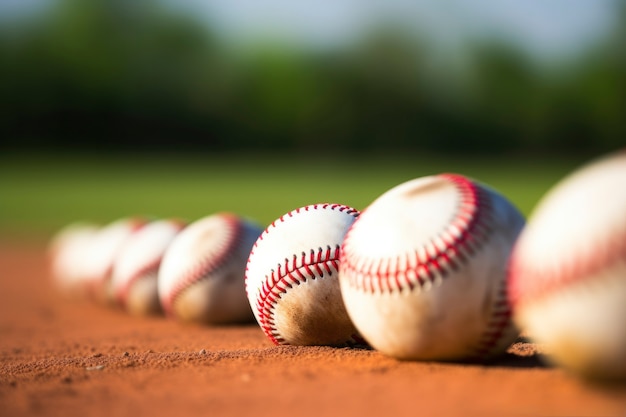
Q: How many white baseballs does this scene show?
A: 7